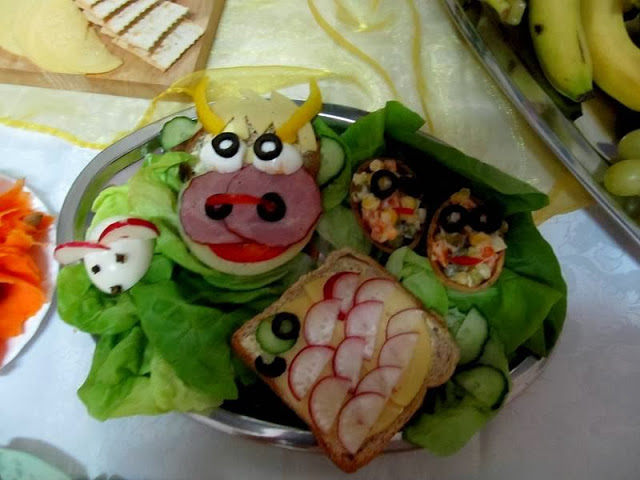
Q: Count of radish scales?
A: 11